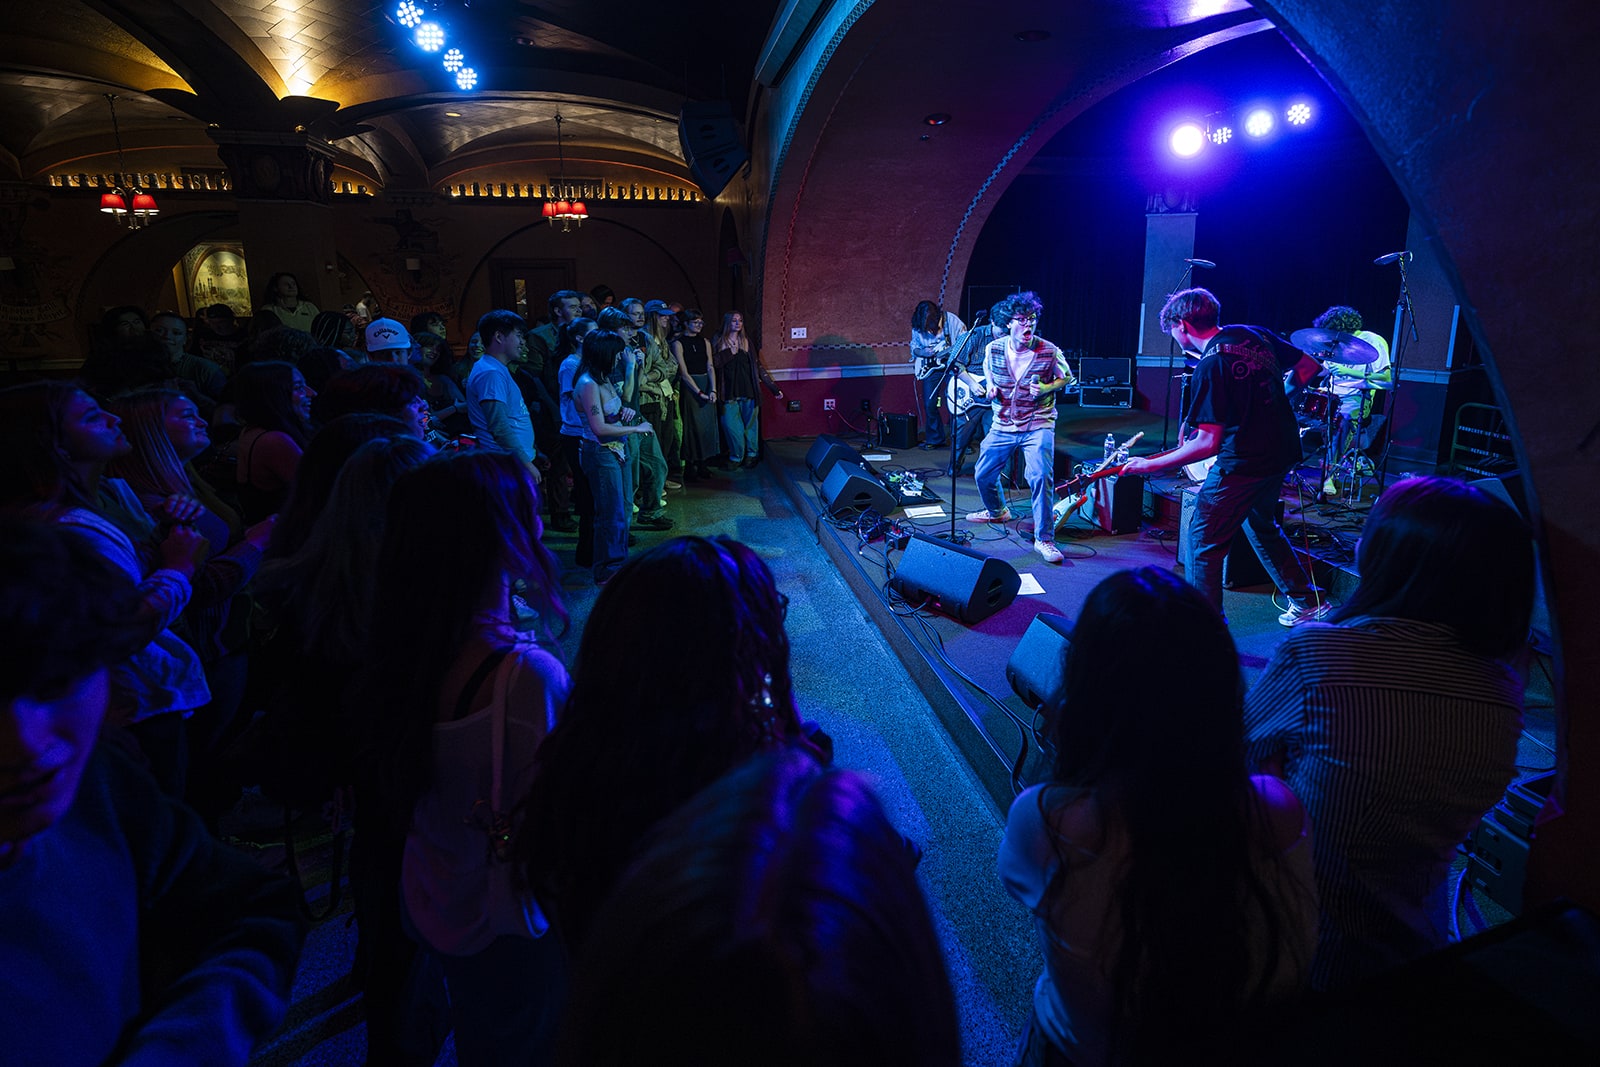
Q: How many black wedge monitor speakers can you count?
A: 4